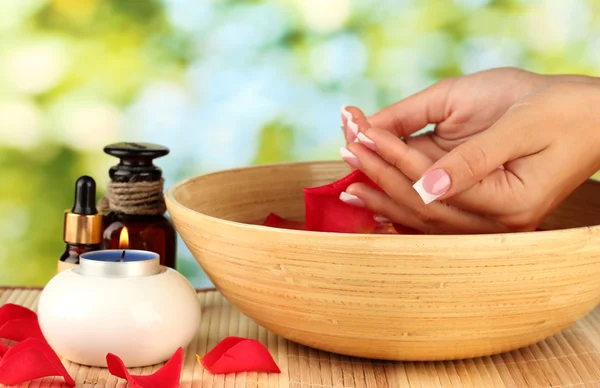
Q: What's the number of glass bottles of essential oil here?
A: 2